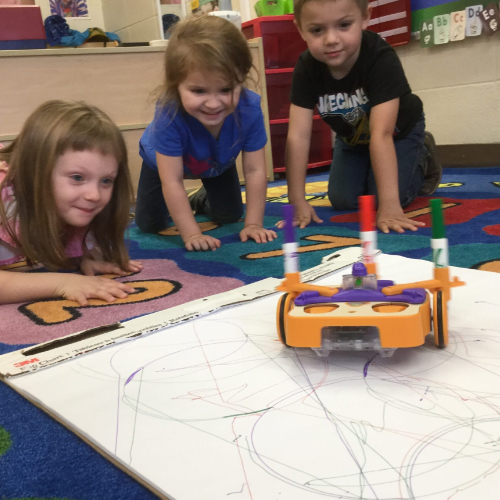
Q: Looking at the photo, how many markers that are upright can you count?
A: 3